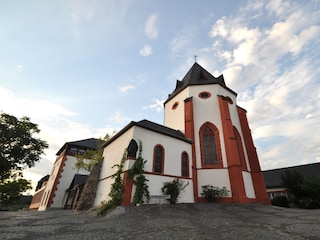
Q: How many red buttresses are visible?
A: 3